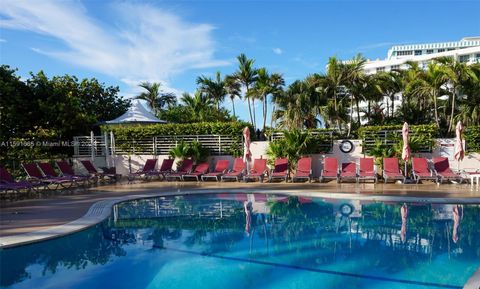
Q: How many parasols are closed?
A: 3